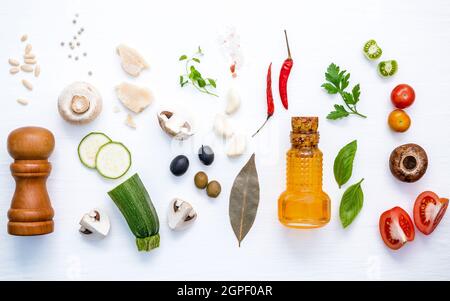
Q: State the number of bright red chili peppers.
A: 2